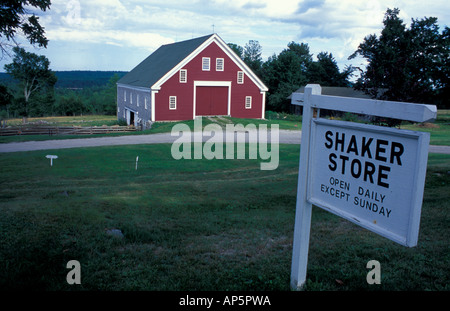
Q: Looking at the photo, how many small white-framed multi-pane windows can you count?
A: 6